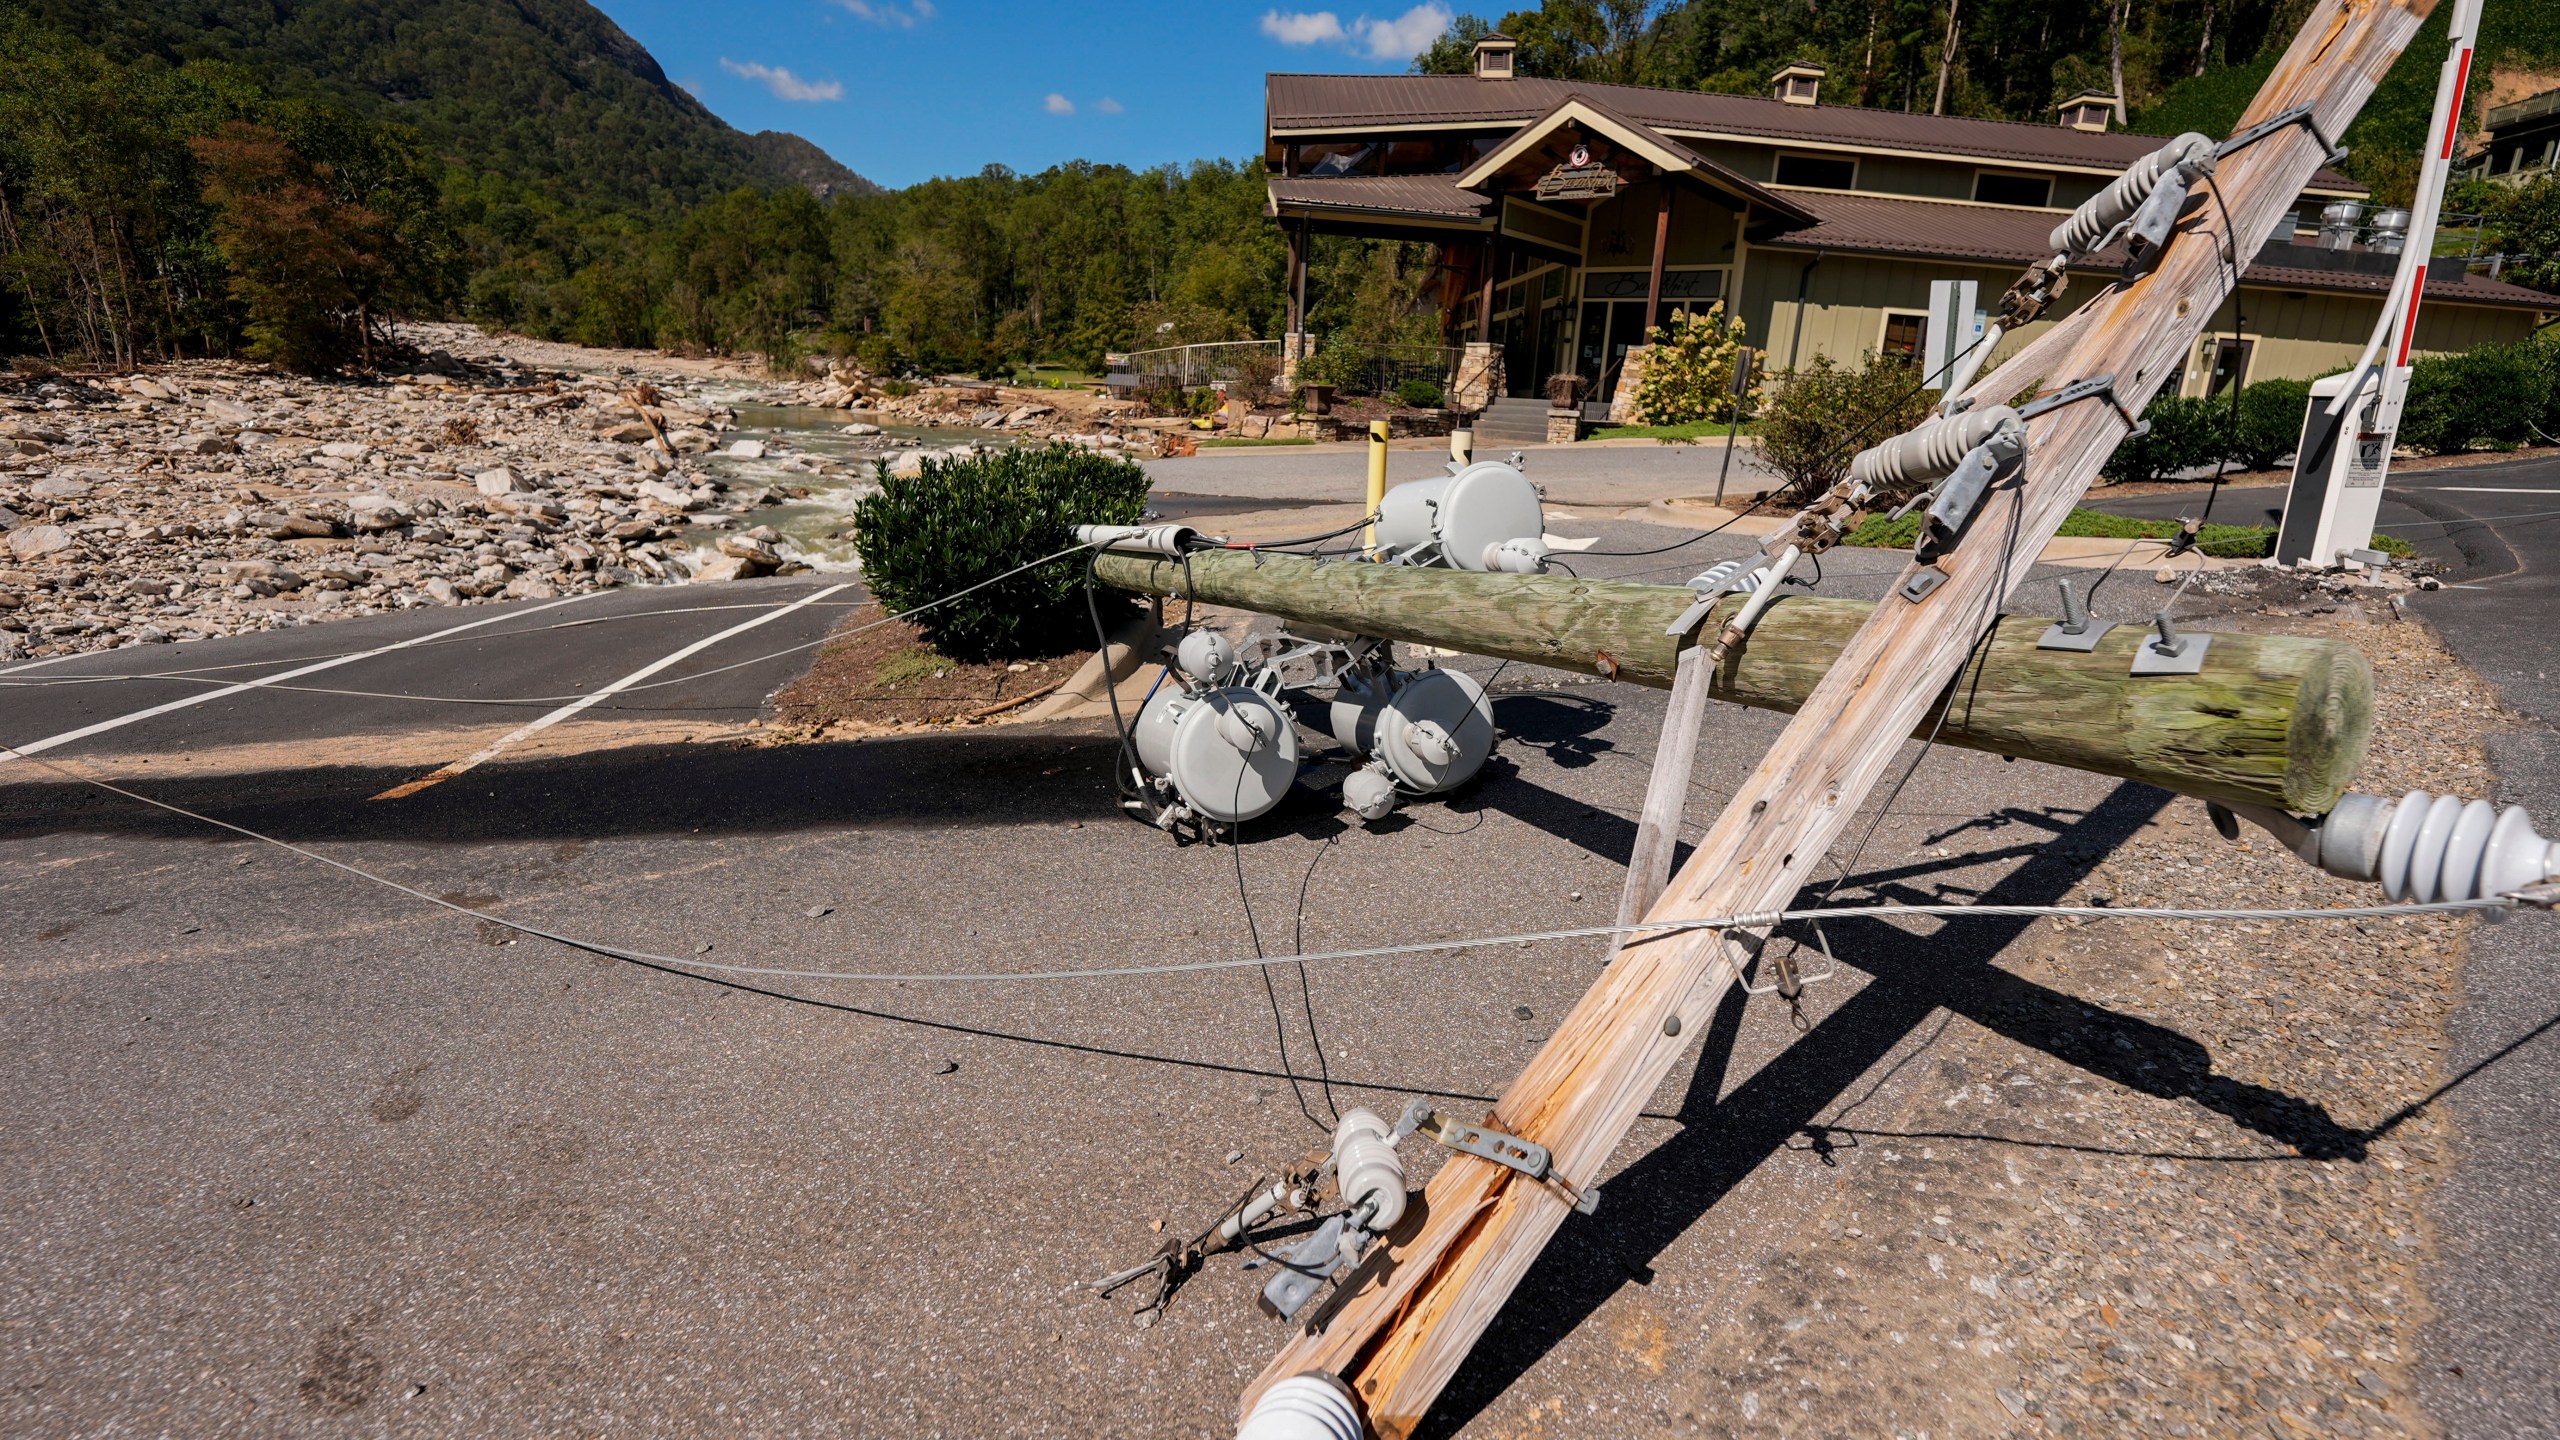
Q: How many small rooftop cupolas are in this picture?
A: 3